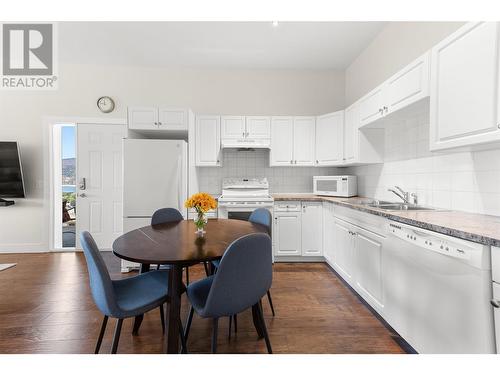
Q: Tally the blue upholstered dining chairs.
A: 4